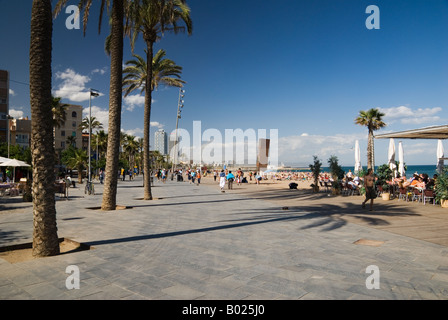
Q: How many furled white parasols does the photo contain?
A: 4